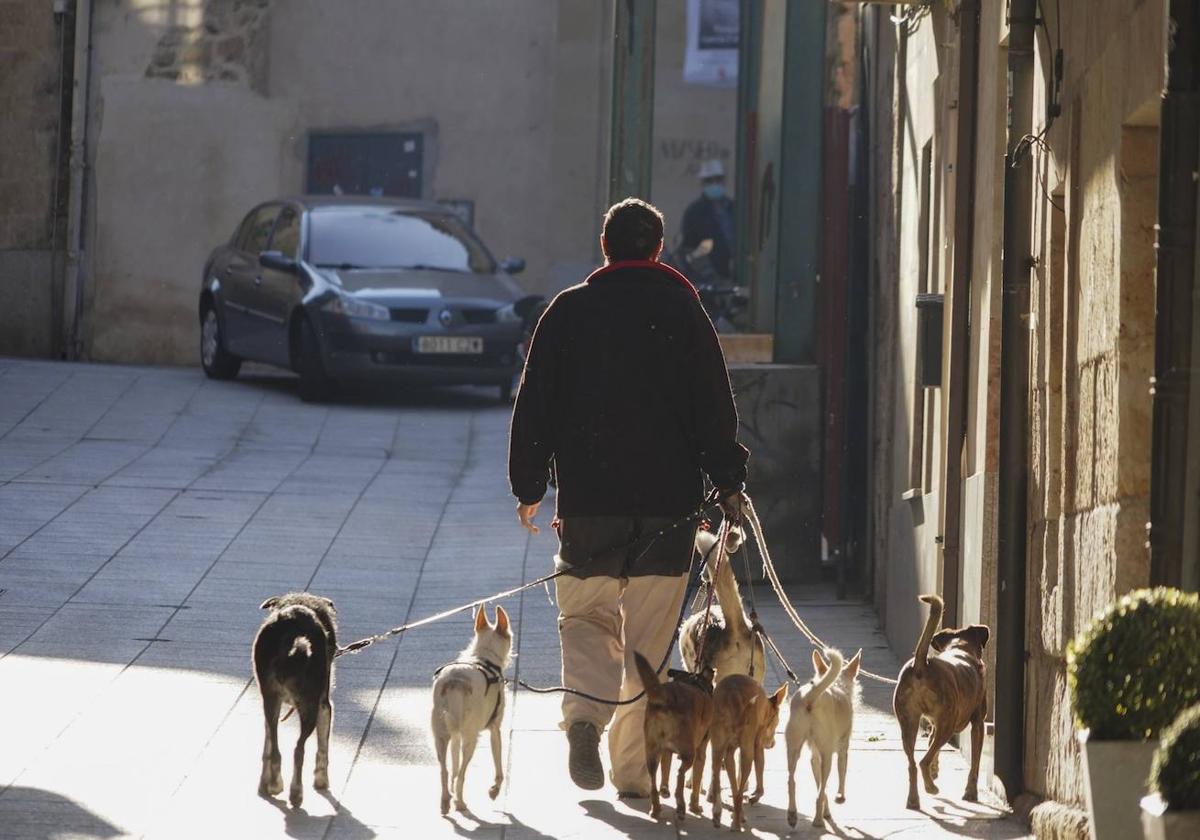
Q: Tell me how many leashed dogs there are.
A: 7